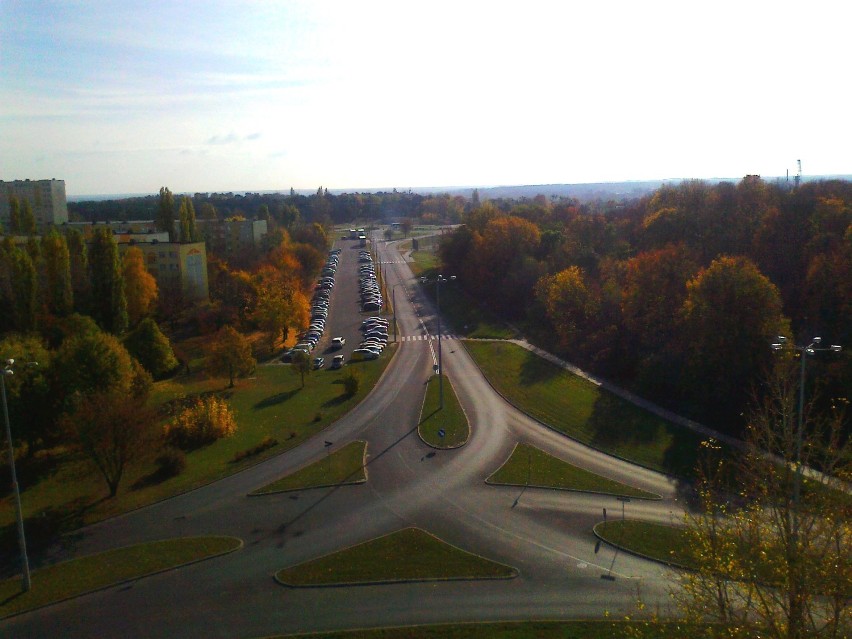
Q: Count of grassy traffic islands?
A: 6